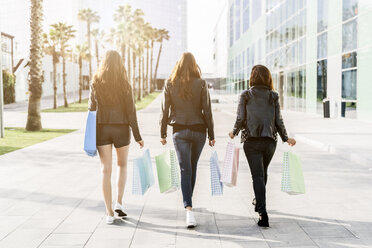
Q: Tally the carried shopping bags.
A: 6